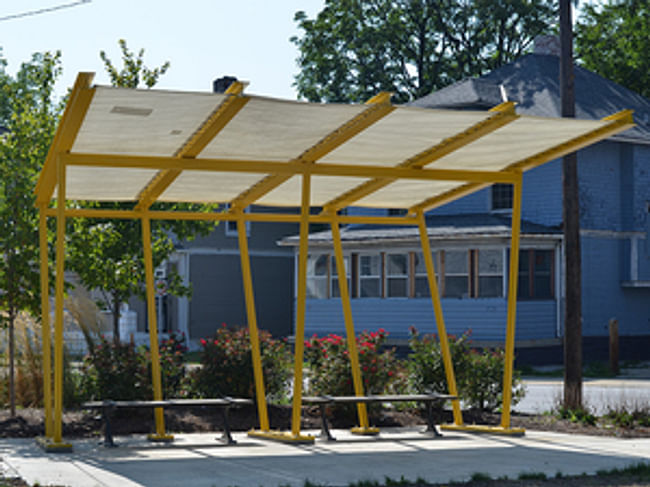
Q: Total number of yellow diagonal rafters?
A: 5